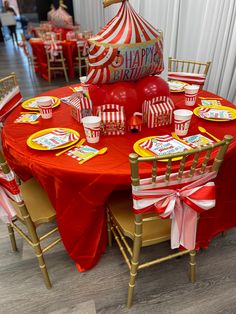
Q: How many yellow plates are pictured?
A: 5